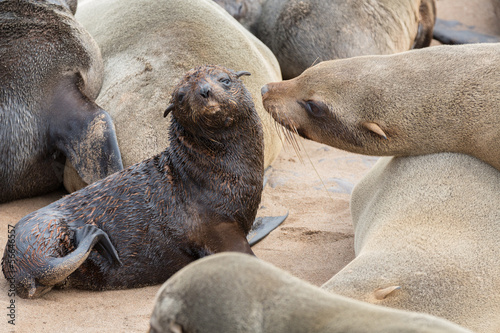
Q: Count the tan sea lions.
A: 4